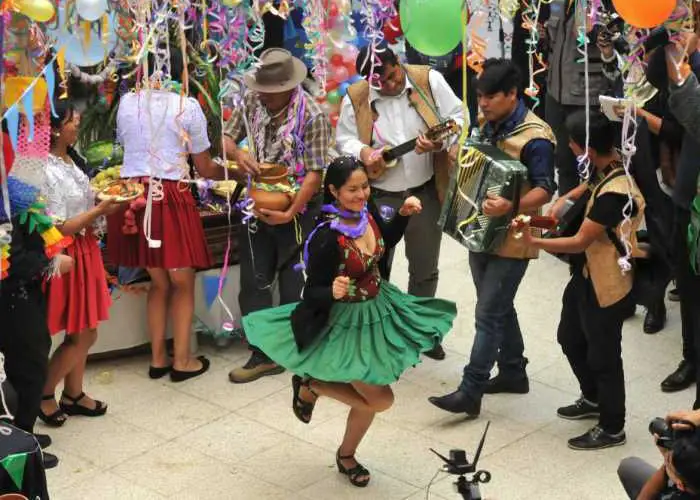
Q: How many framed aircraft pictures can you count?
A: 0